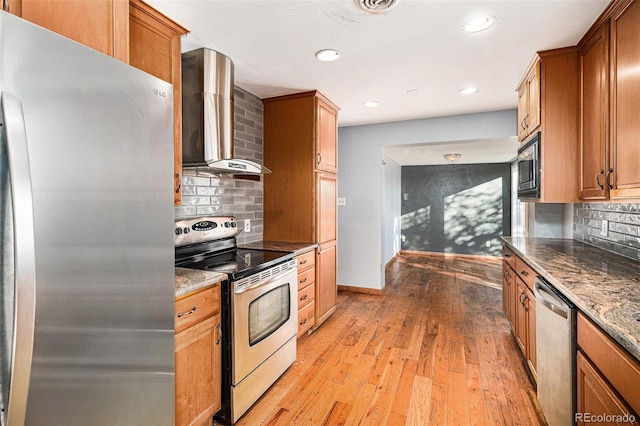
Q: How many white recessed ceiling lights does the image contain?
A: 4